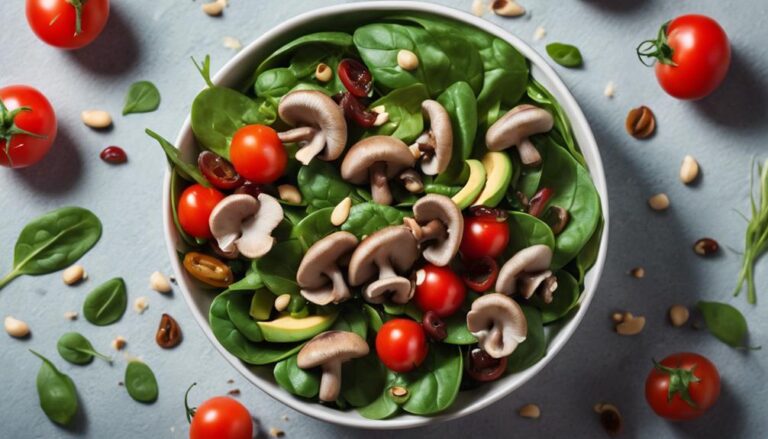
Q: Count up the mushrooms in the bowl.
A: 11